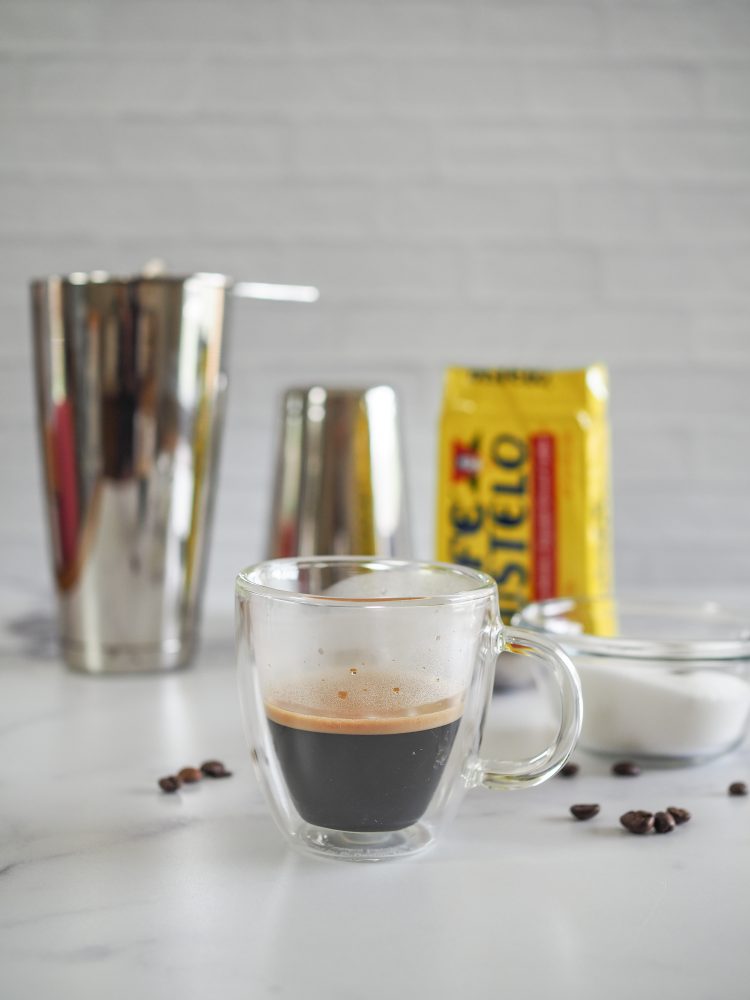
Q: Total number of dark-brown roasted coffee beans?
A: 10